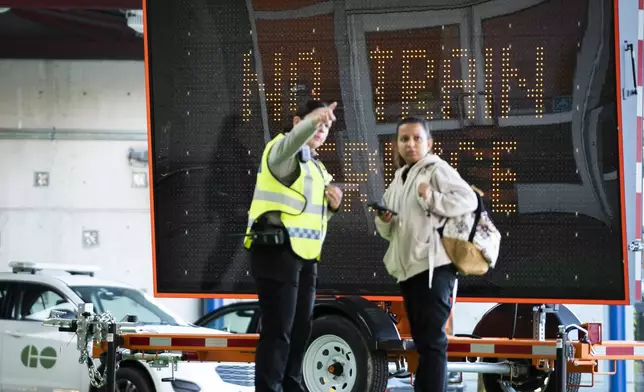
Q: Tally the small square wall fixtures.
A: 3